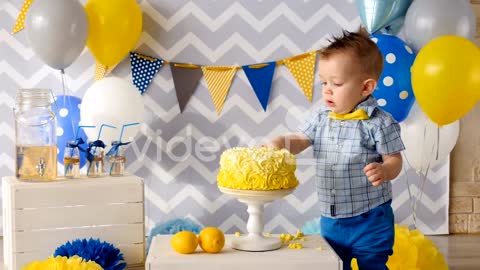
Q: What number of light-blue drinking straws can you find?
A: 3